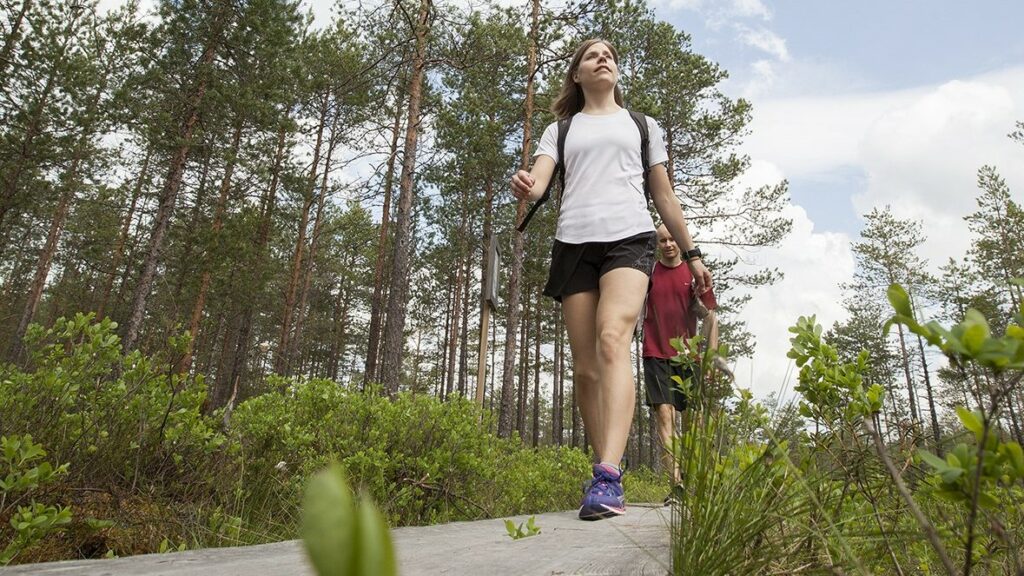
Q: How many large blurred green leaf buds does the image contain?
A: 2